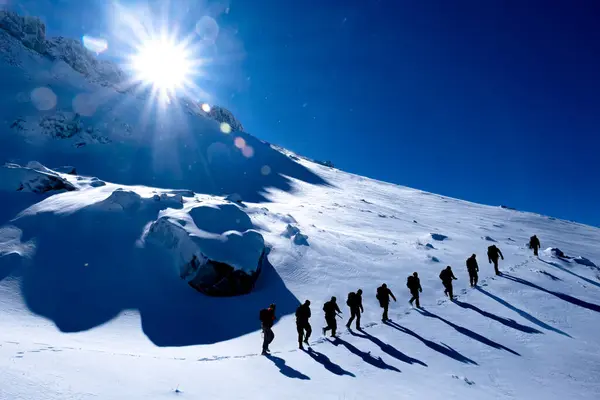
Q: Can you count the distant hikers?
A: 10